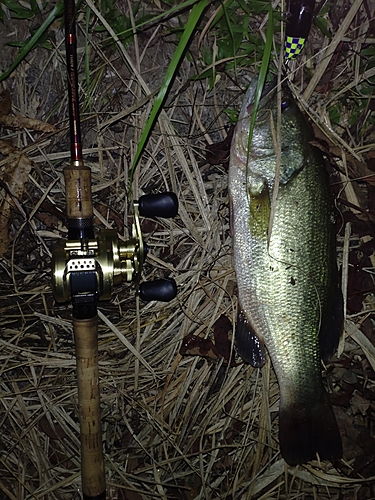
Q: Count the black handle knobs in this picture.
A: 2